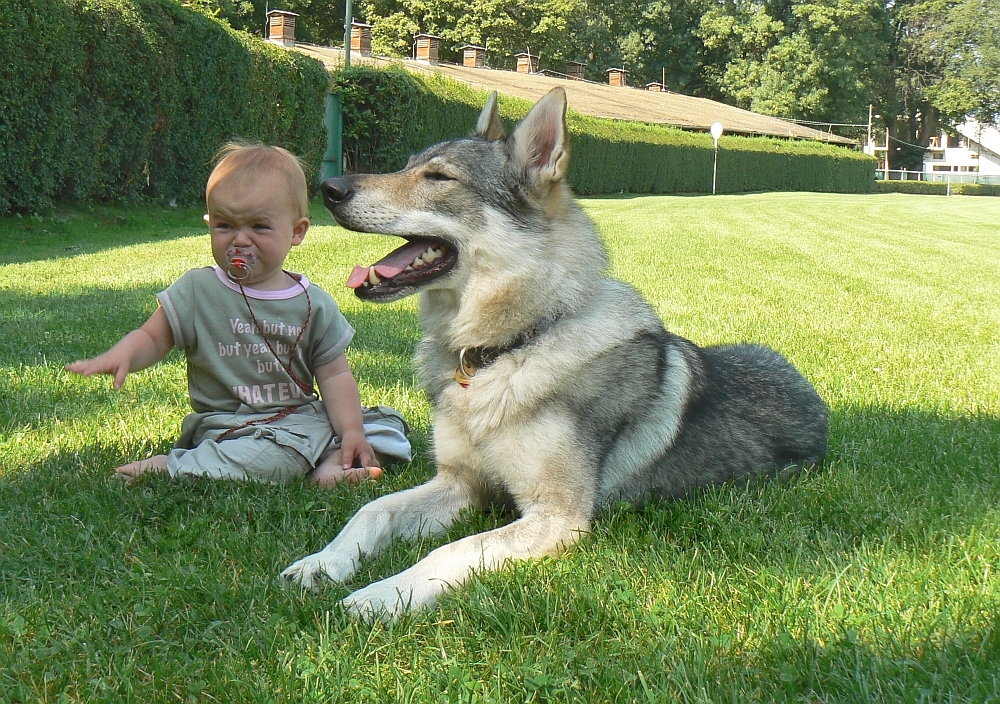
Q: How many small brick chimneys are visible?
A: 8